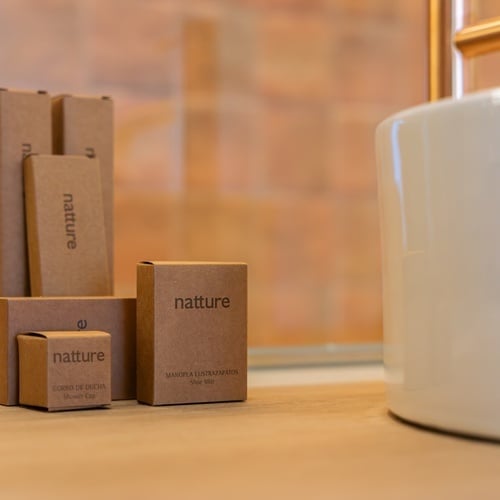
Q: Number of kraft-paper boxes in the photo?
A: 6